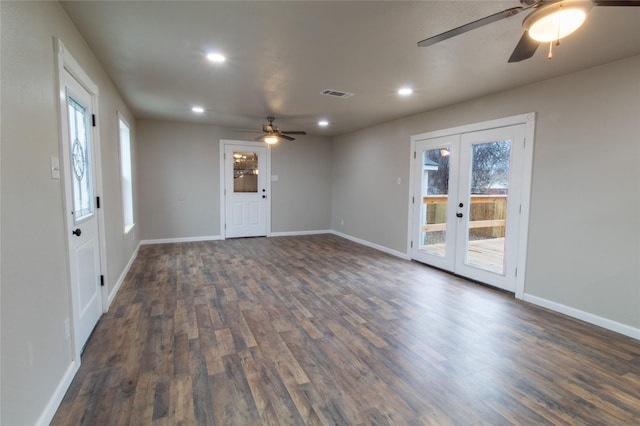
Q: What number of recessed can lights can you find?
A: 4